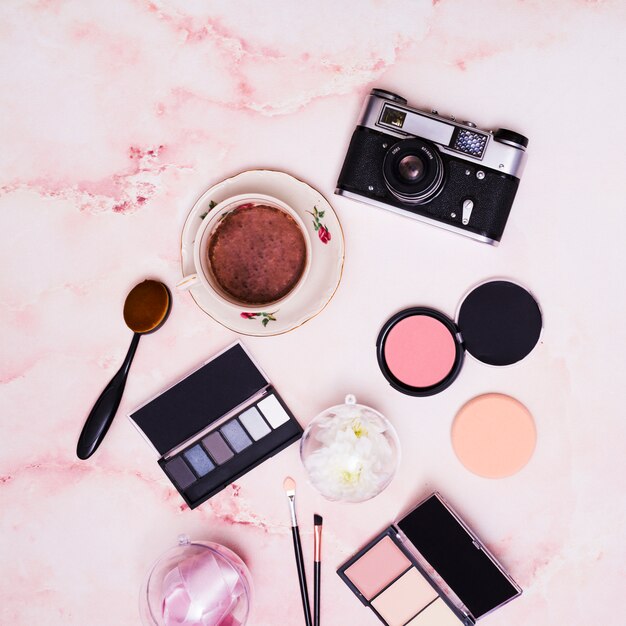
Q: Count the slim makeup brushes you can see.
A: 2